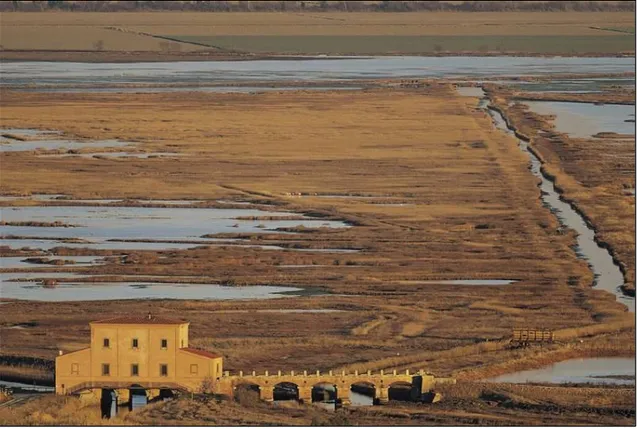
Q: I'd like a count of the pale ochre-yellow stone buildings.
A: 1